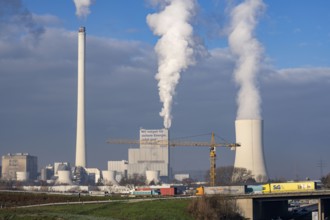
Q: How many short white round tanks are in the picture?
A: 4